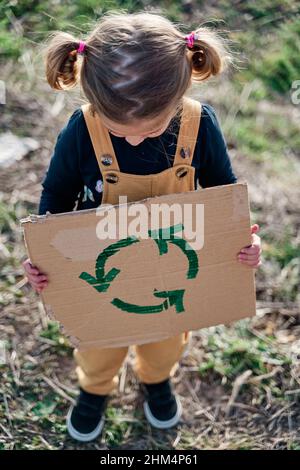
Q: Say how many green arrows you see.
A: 3